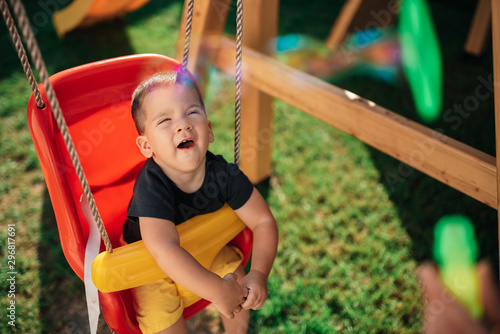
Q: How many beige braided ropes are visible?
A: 4